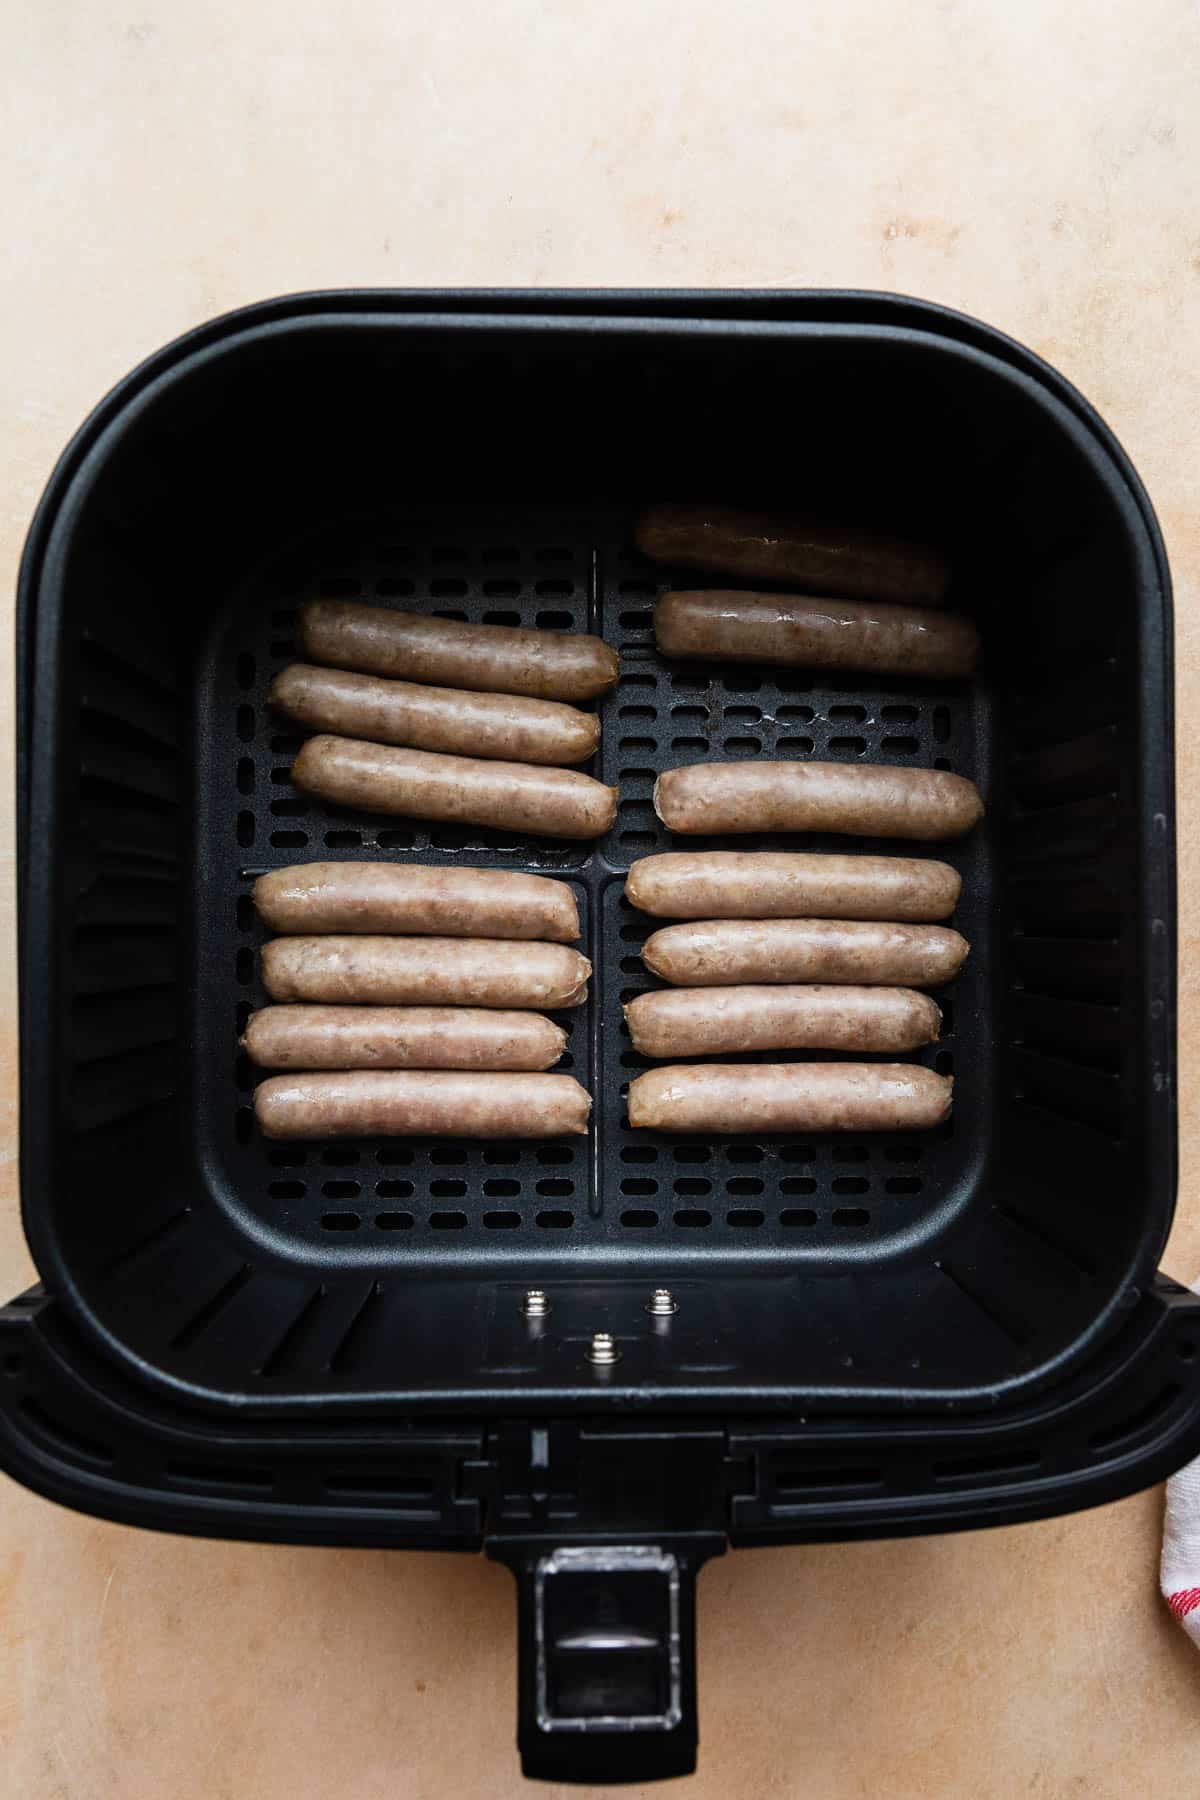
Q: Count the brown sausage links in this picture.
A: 14